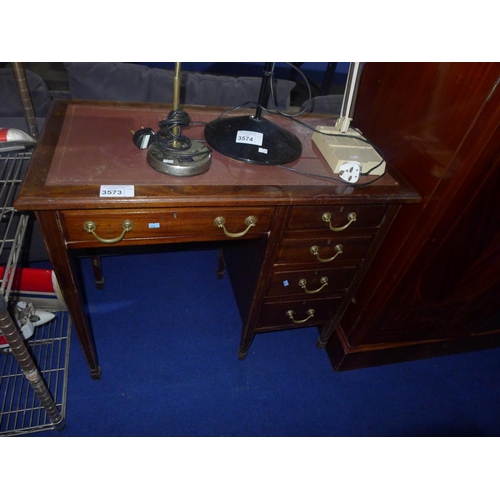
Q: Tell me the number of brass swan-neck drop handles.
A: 6